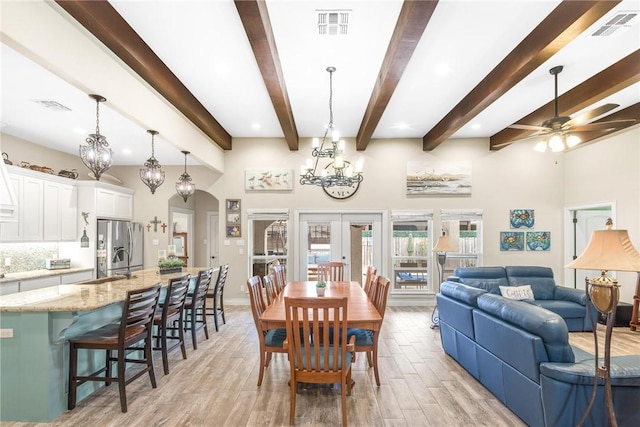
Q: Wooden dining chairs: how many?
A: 8